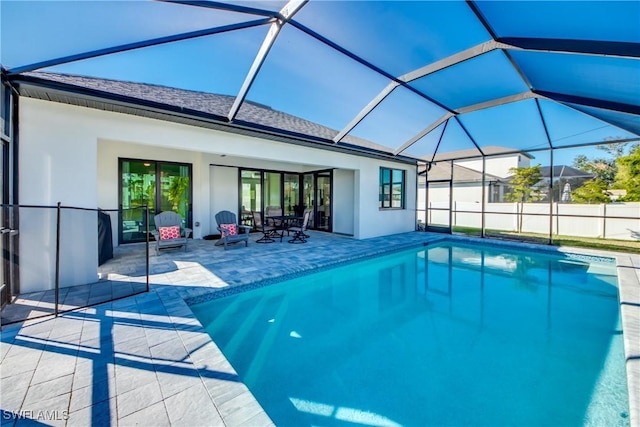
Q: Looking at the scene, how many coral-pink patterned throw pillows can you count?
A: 2